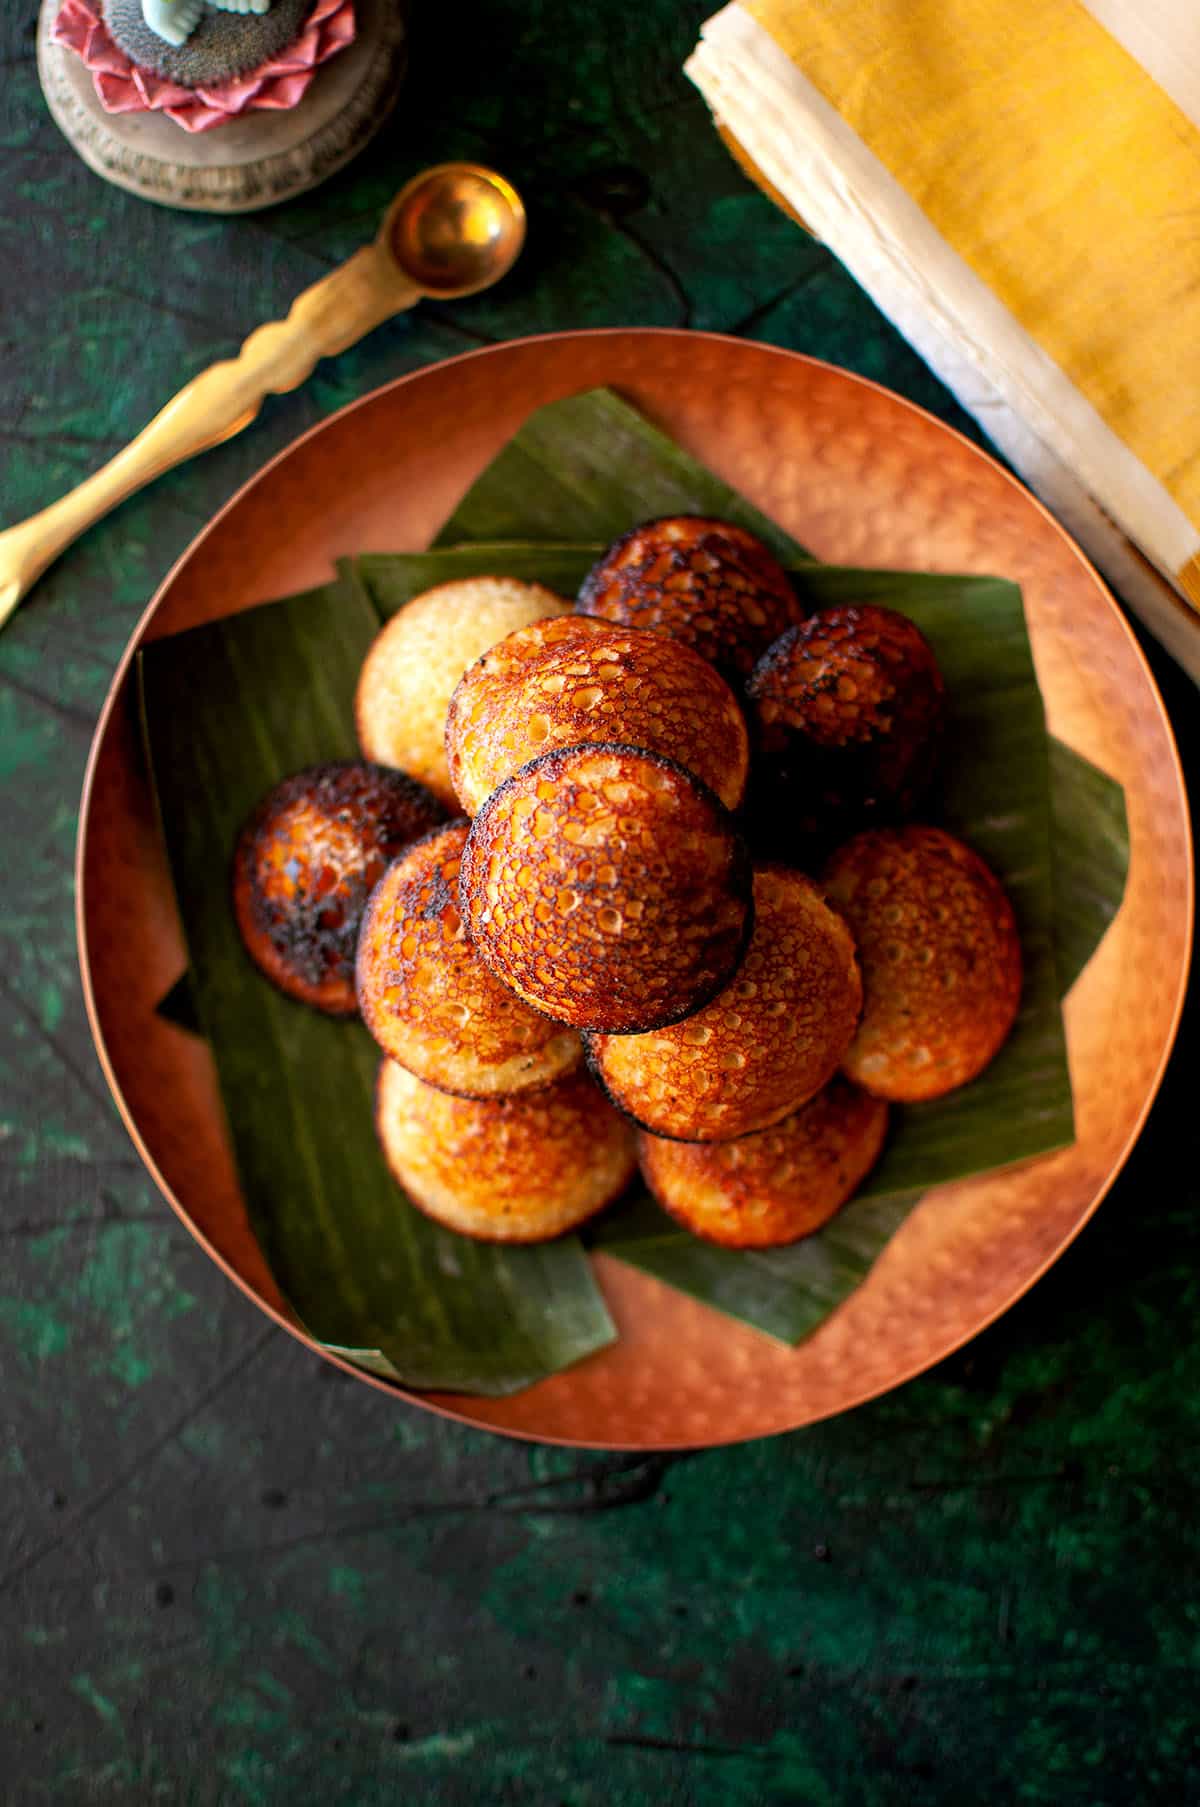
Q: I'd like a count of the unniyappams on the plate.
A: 11